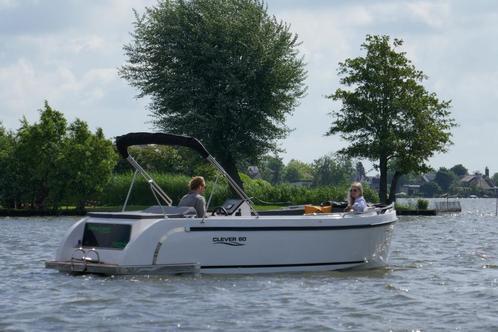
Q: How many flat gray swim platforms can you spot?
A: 1